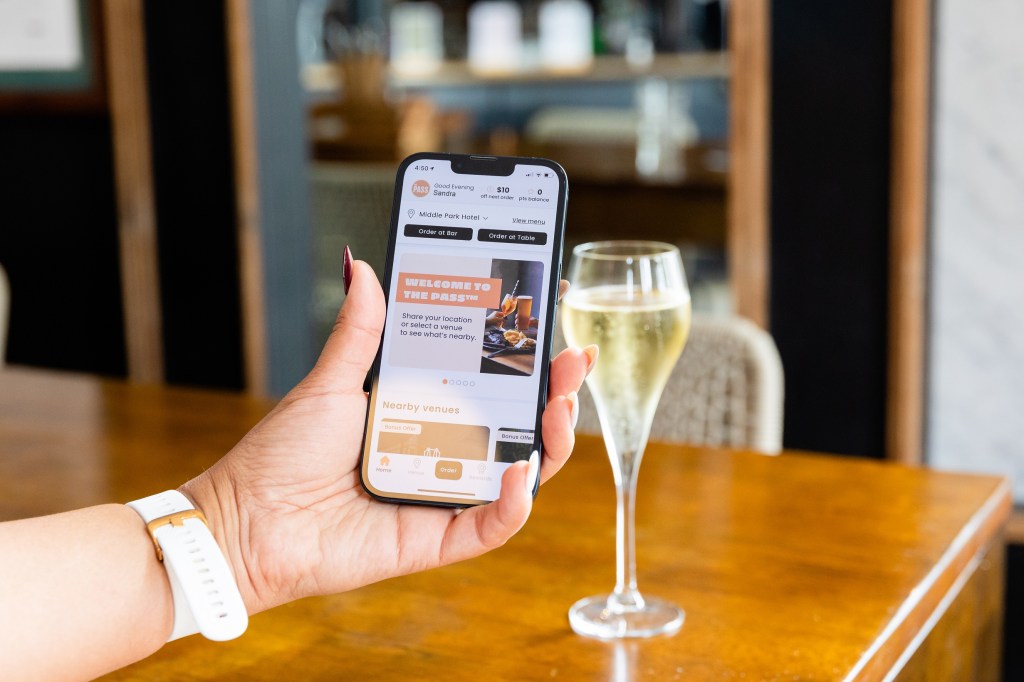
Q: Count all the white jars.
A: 3